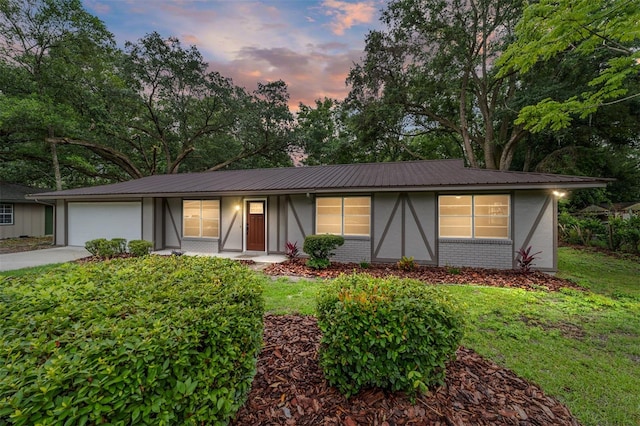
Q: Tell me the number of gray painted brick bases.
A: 3